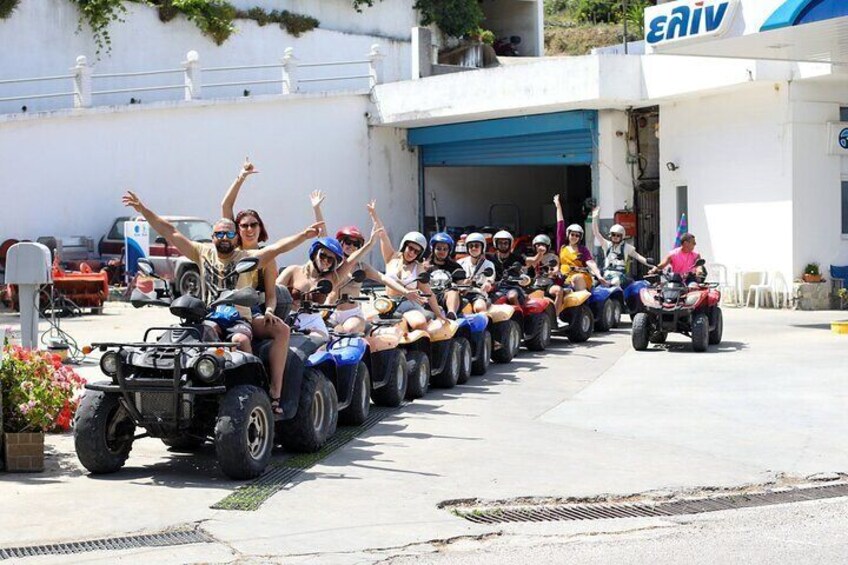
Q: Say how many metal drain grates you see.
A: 3